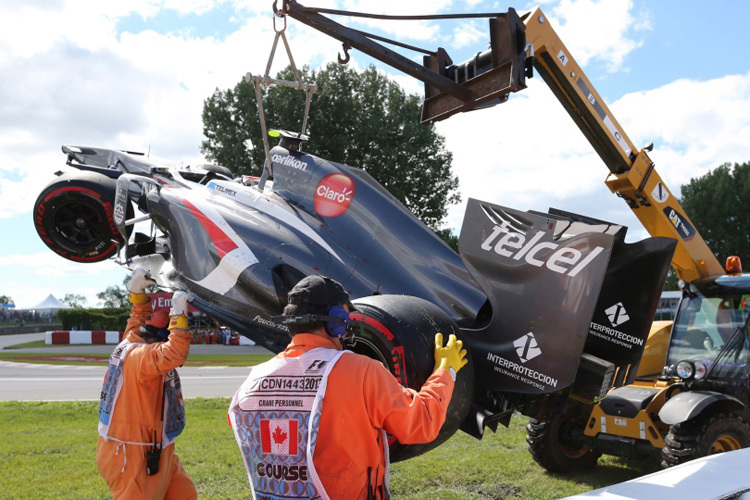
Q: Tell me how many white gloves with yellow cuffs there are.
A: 2